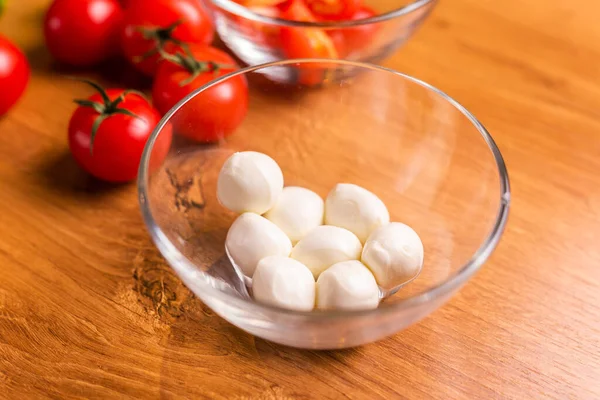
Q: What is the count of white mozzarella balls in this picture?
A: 8